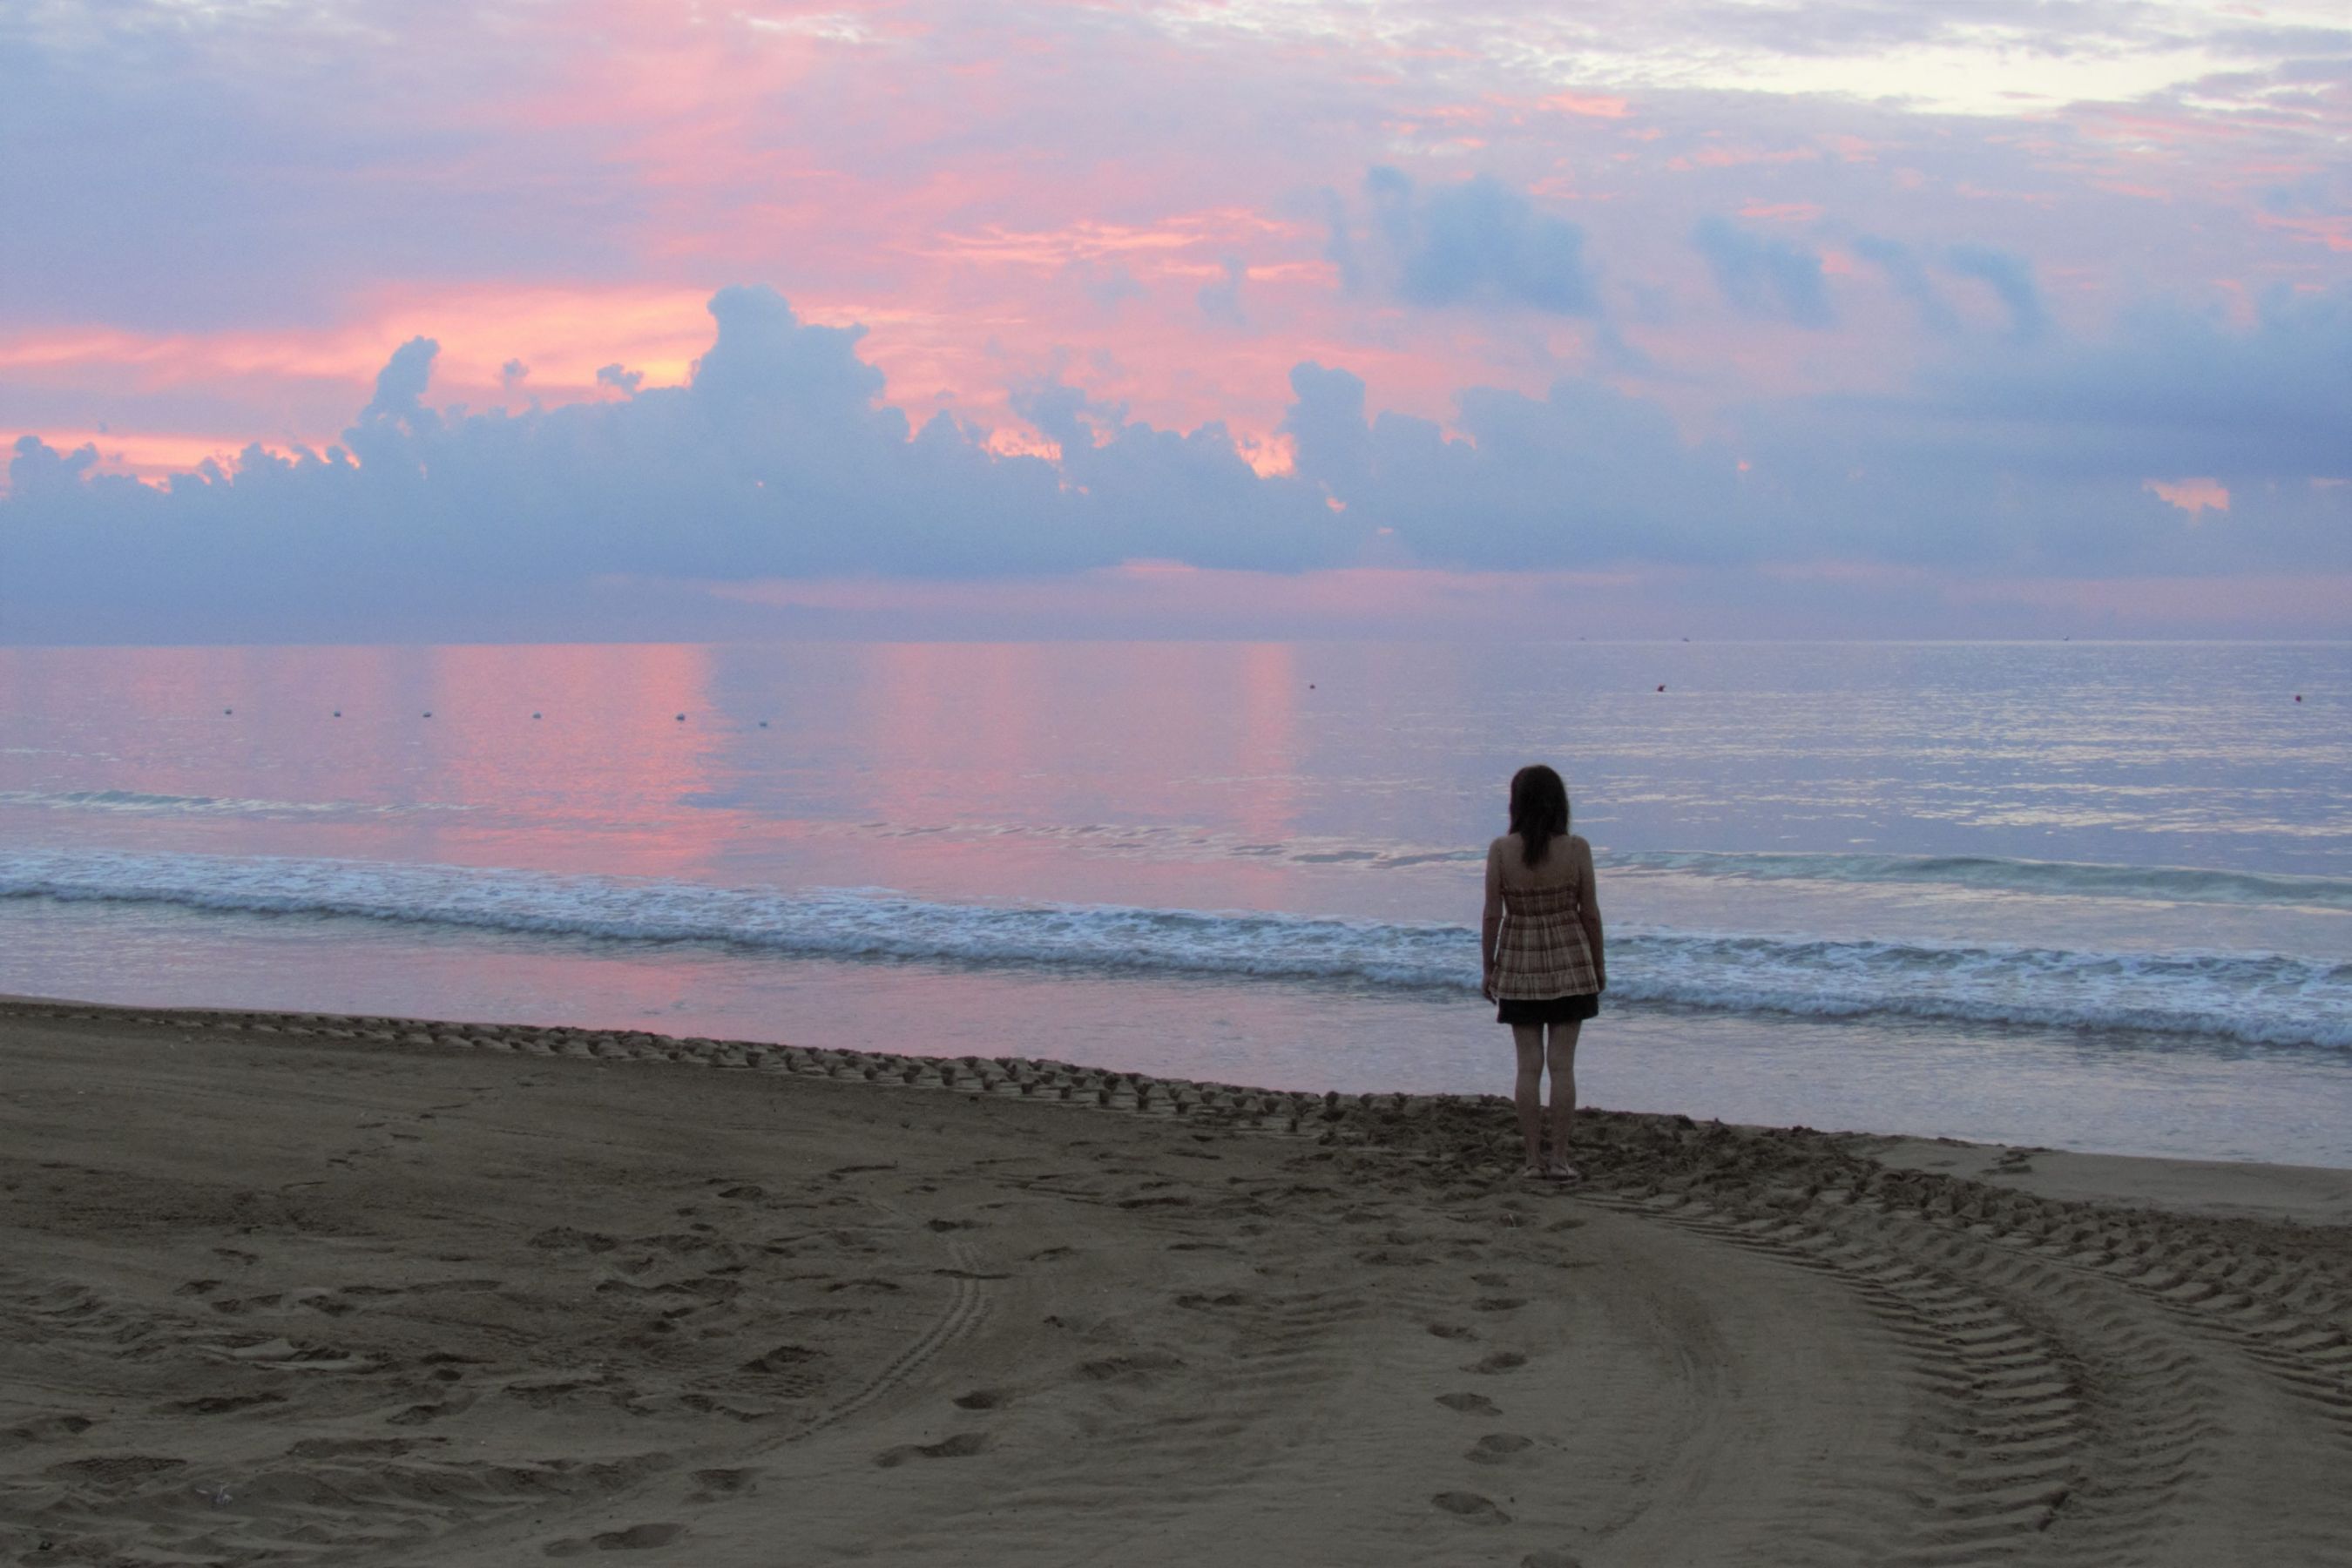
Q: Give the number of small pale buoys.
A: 6